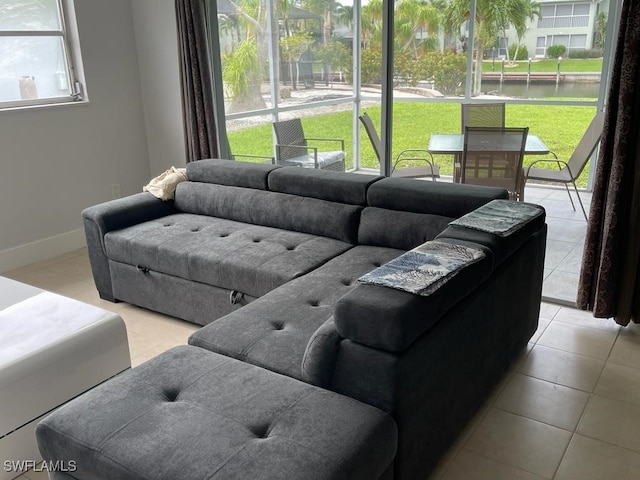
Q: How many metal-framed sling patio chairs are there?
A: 4